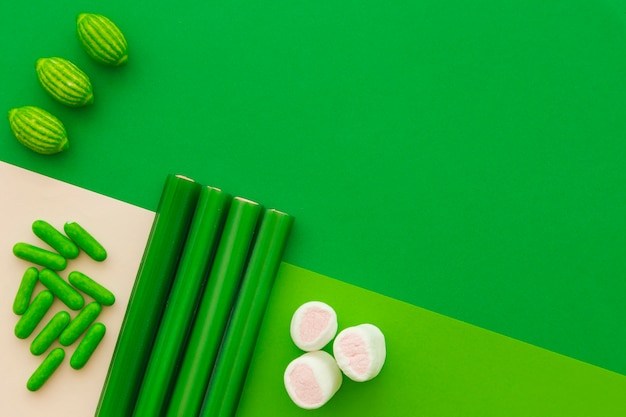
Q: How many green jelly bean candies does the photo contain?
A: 11